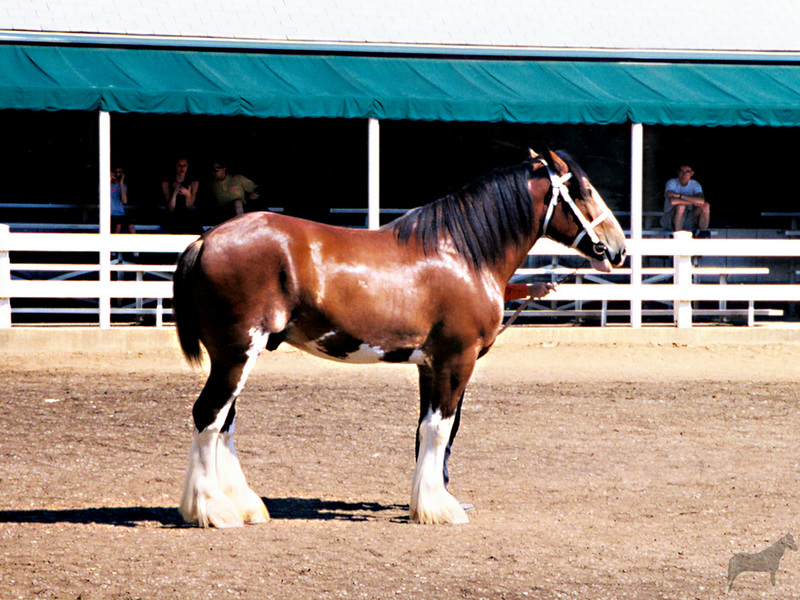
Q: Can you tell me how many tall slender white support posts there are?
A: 3